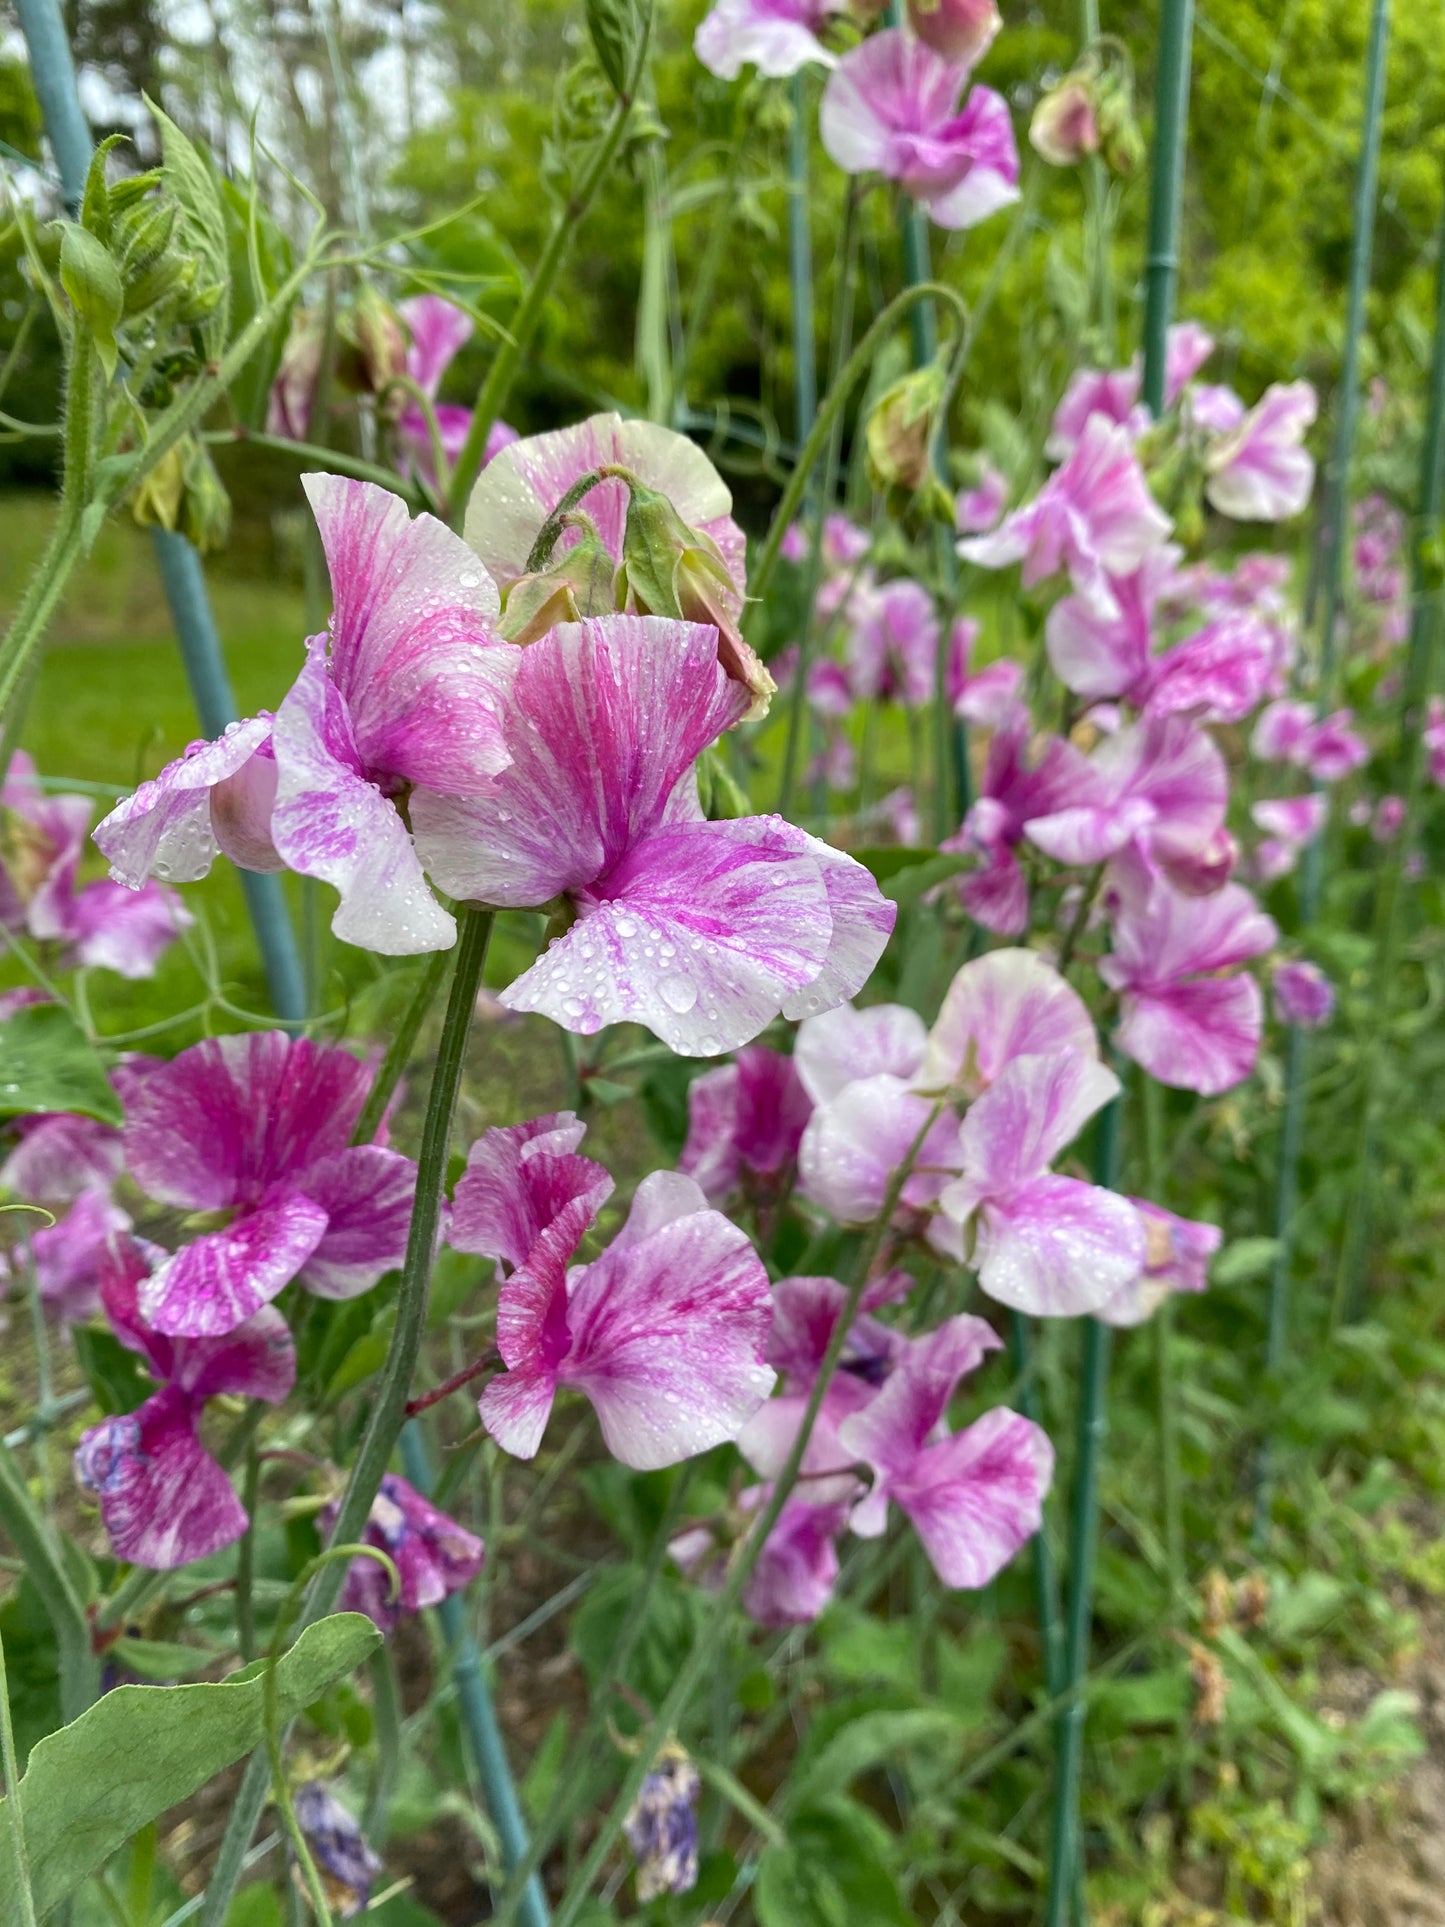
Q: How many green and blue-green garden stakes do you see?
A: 6